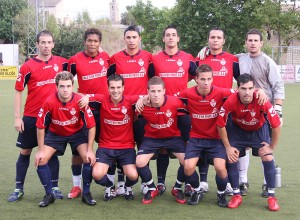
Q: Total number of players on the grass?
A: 11